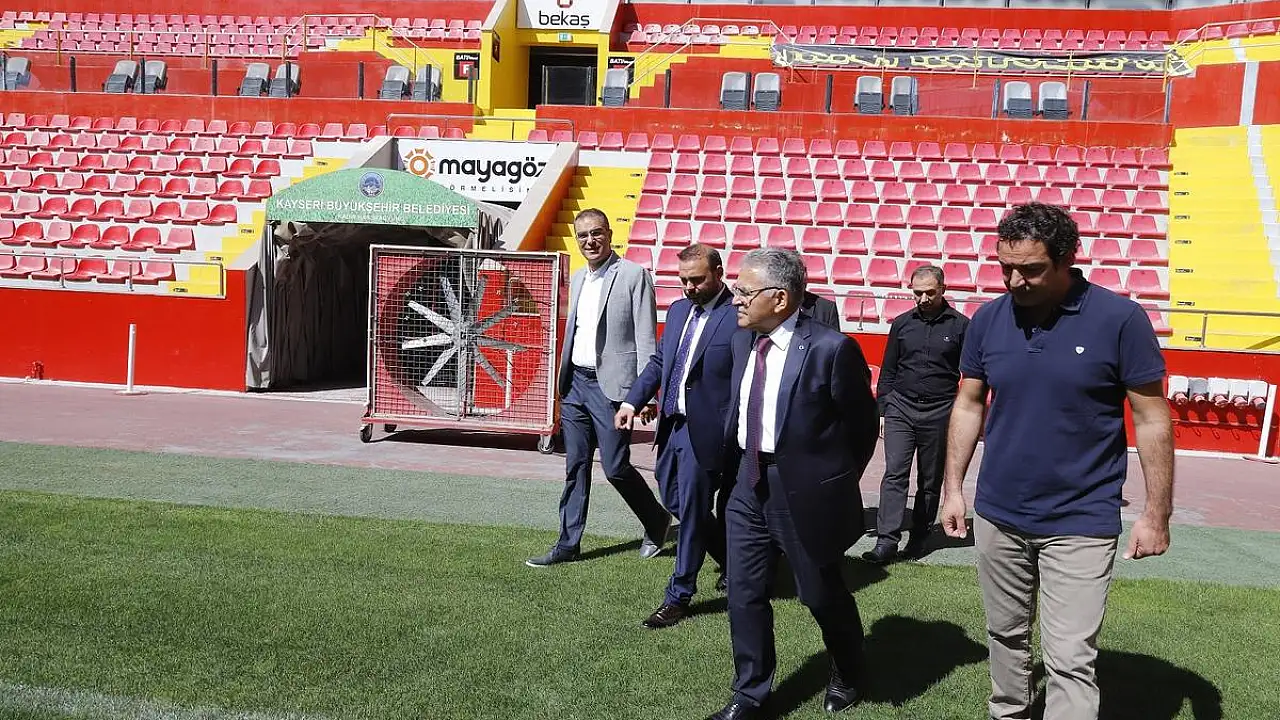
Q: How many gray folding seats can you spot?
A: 14